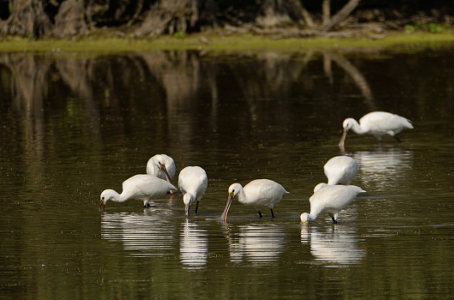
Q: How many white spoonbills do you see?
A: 7